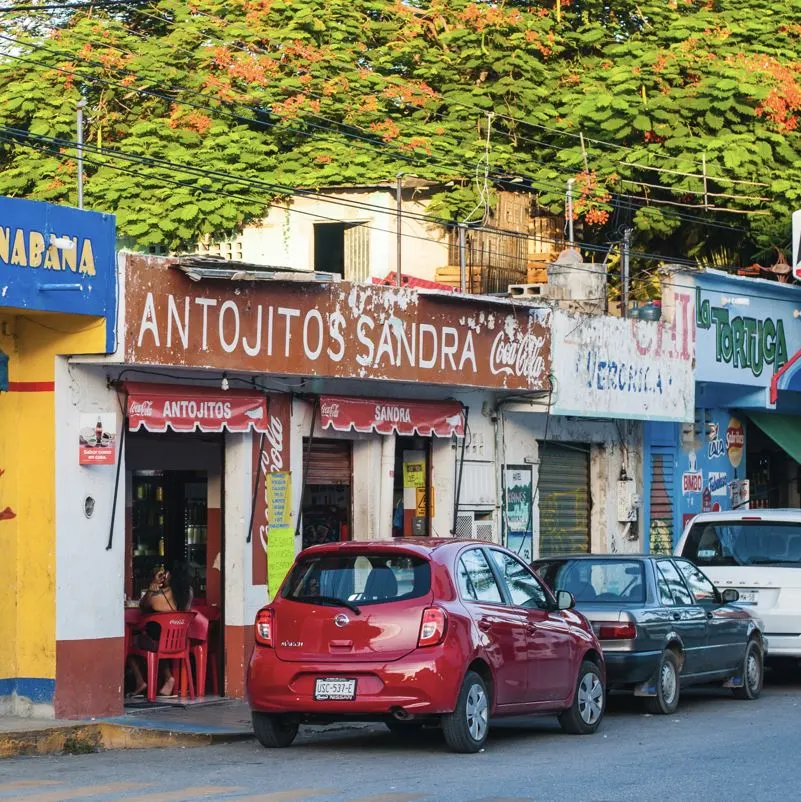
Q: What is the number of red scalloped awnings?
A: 2